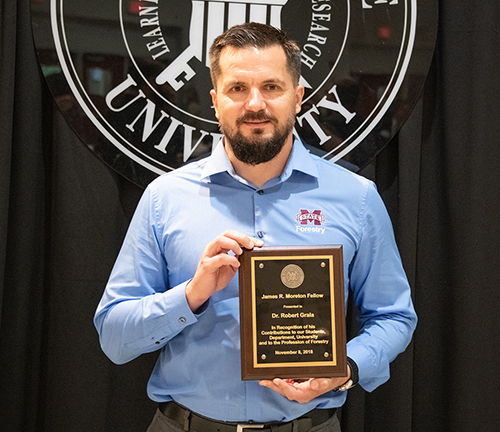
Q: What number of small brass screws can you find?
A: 4